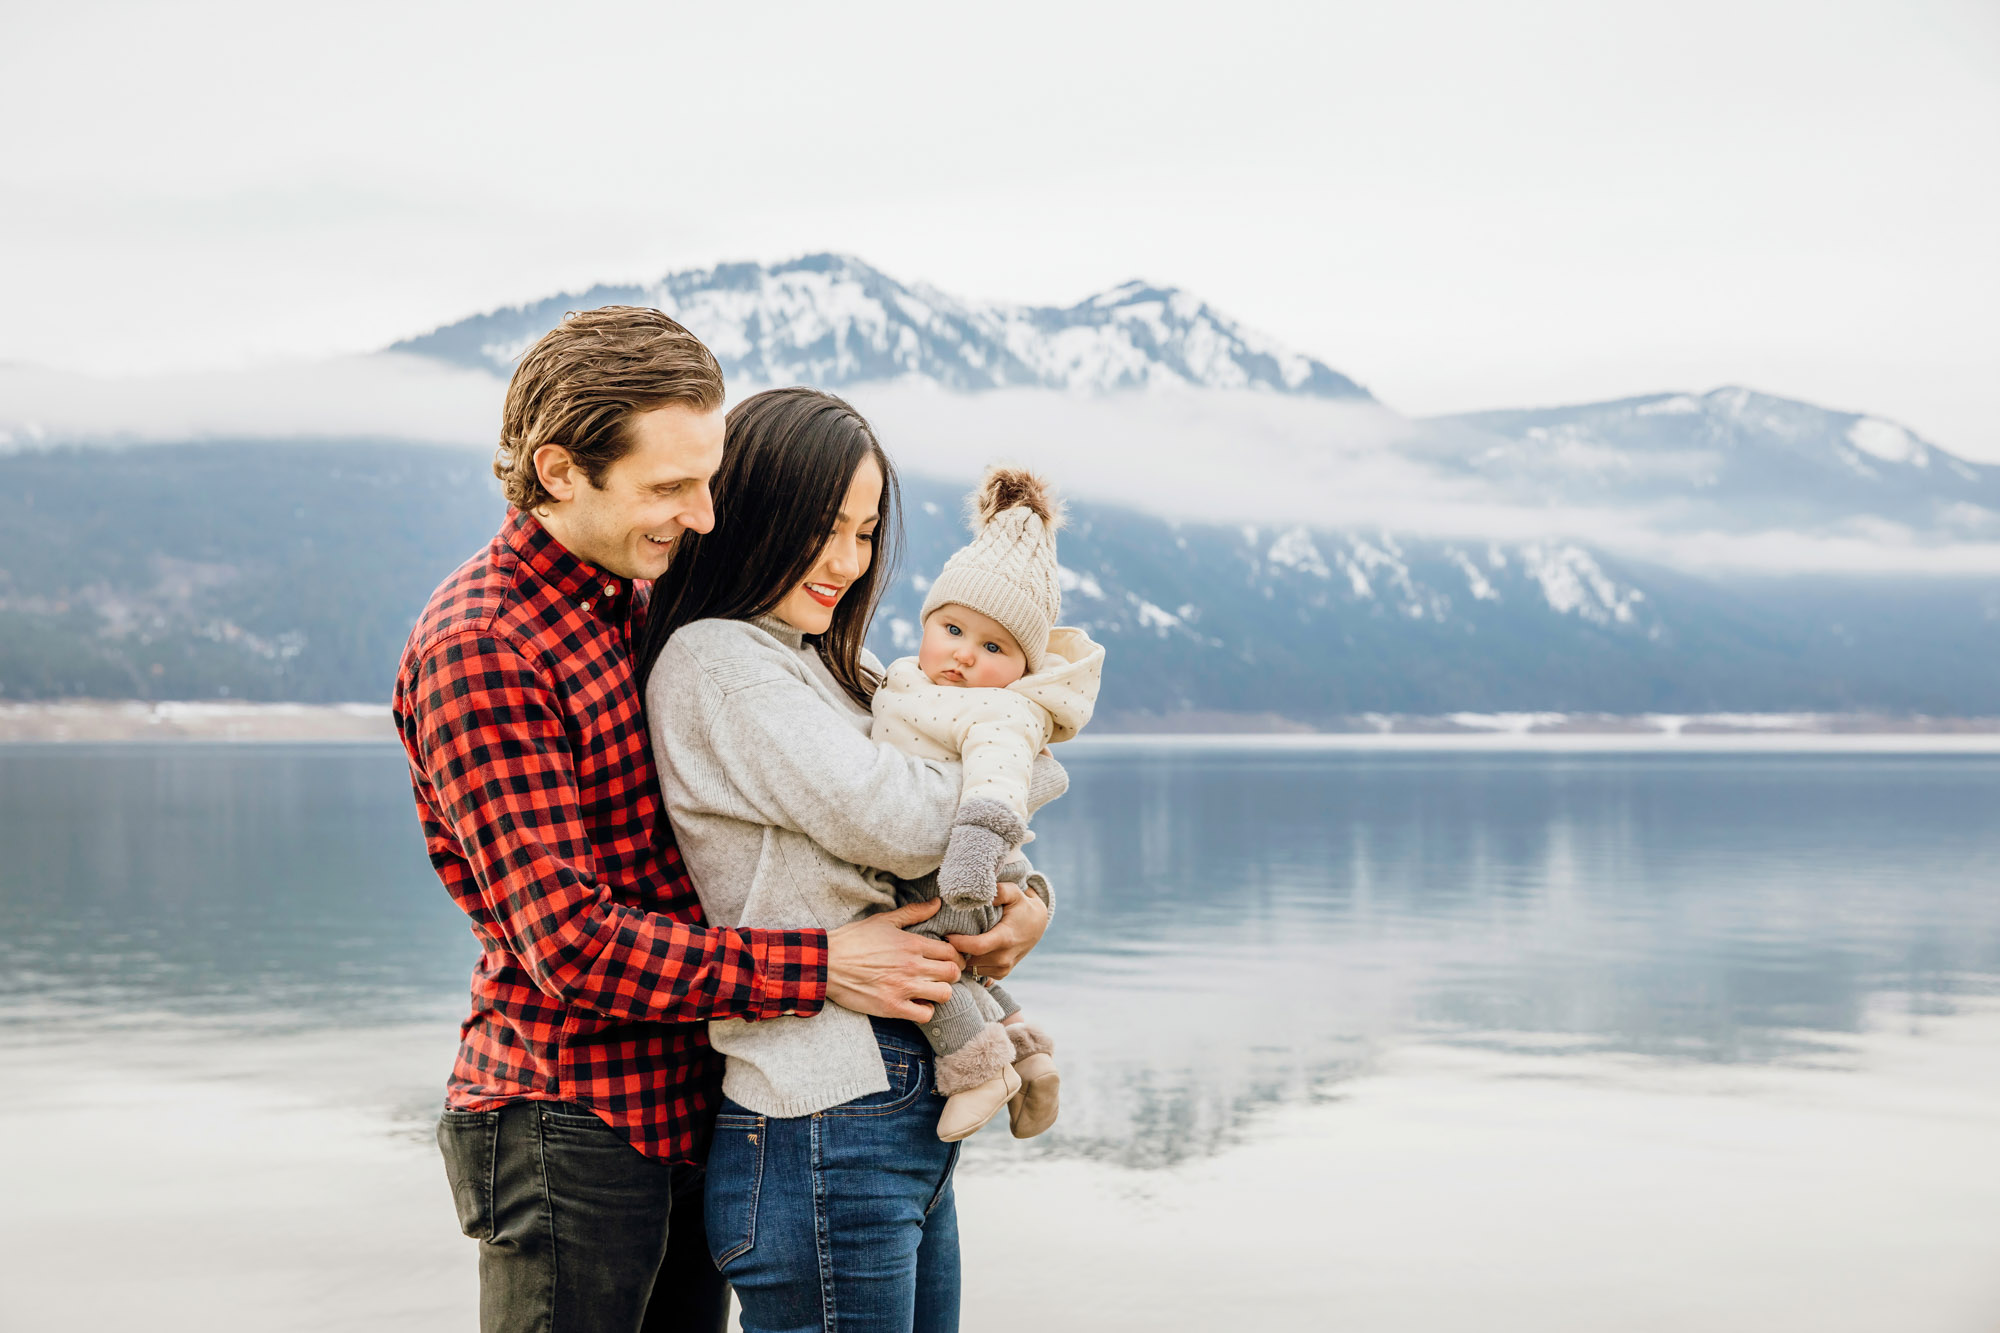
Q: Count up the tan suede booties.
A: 2